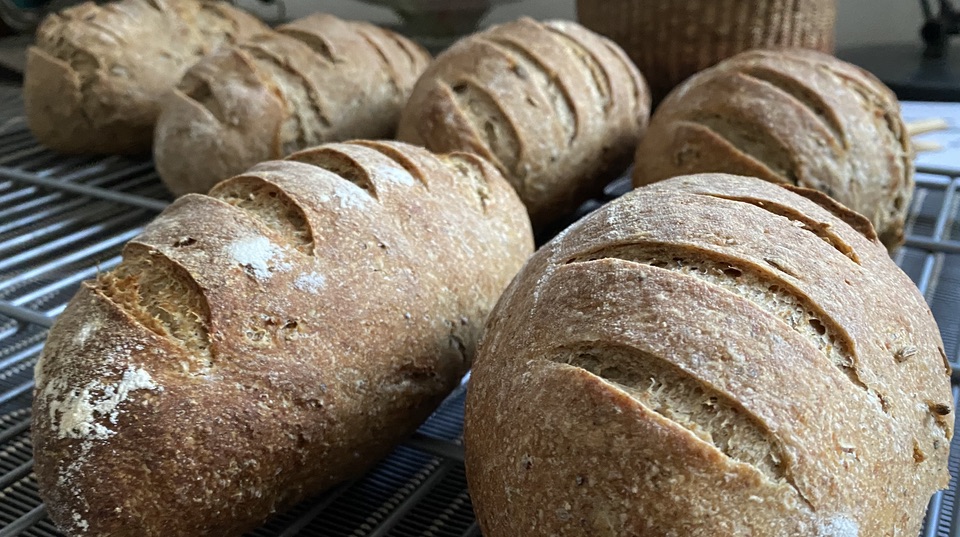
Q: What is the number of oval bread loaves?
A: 4